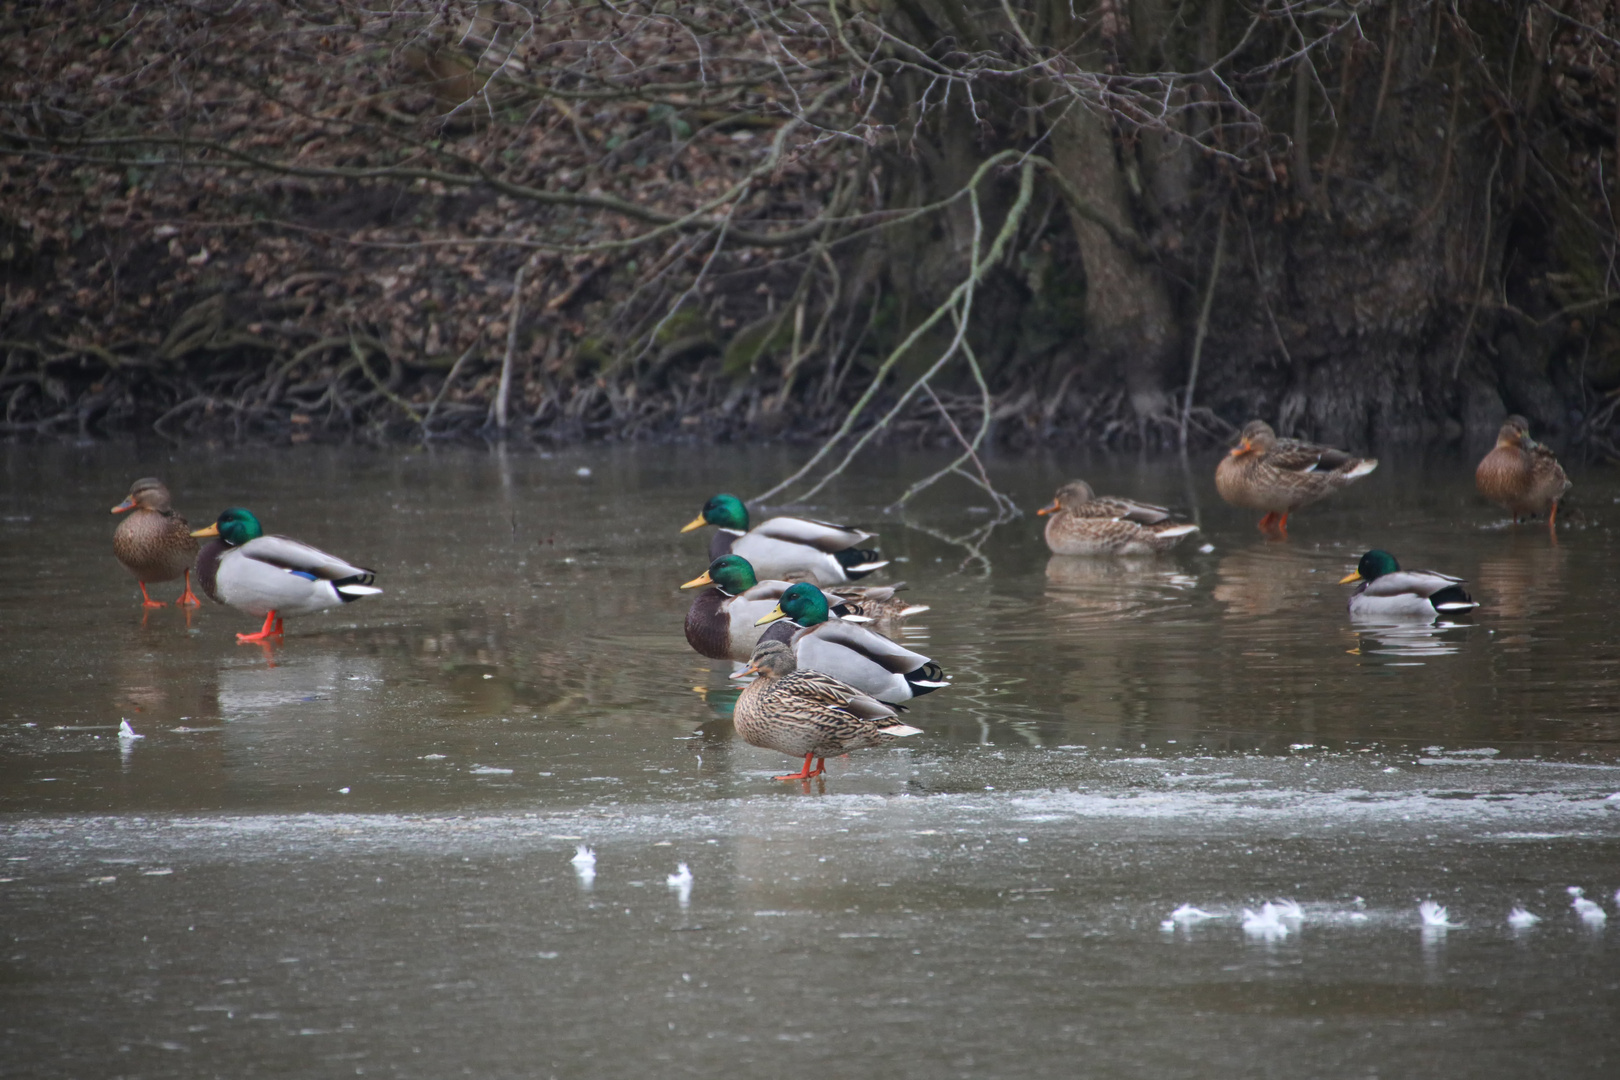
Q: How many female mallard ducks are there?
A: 6